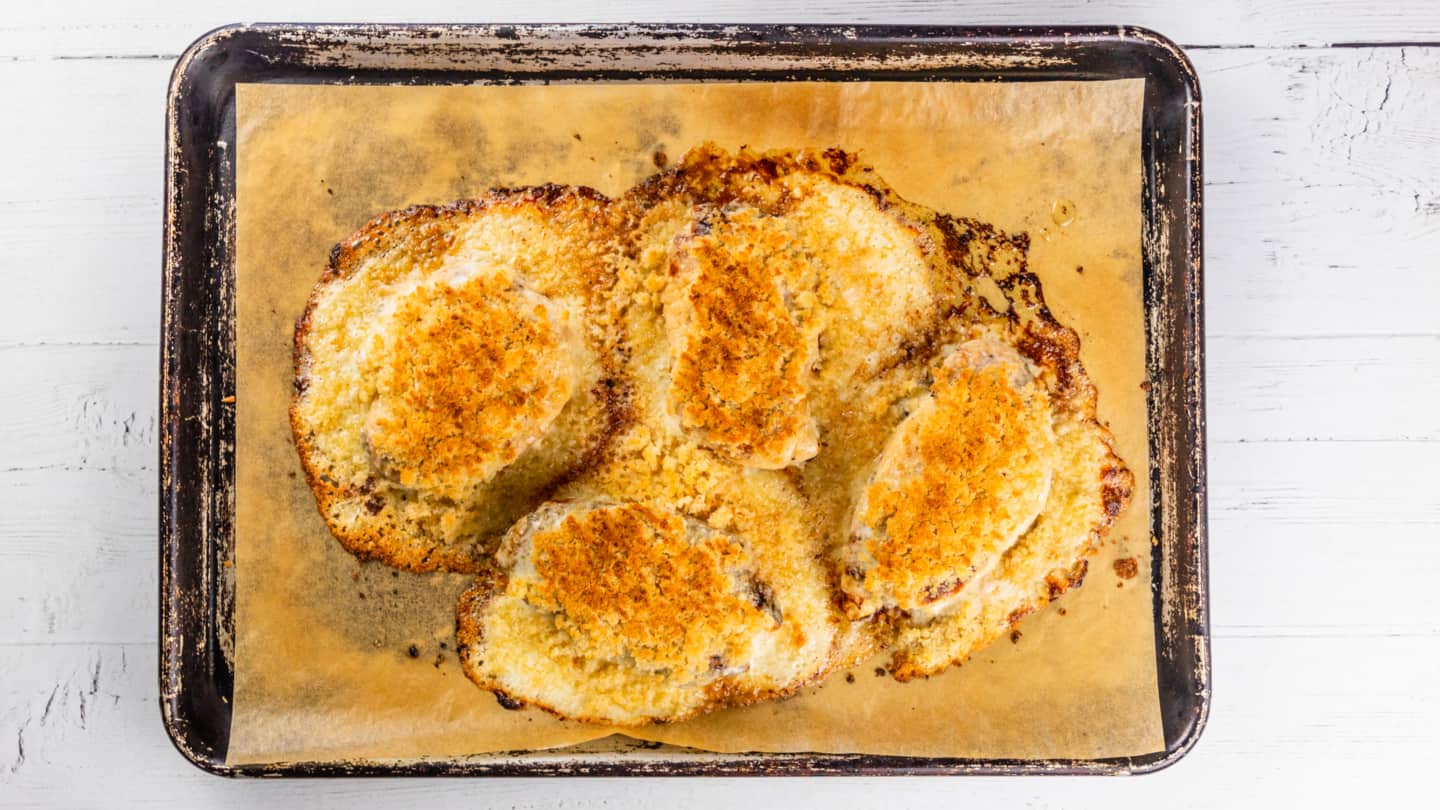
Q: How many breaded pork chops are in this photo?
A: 4